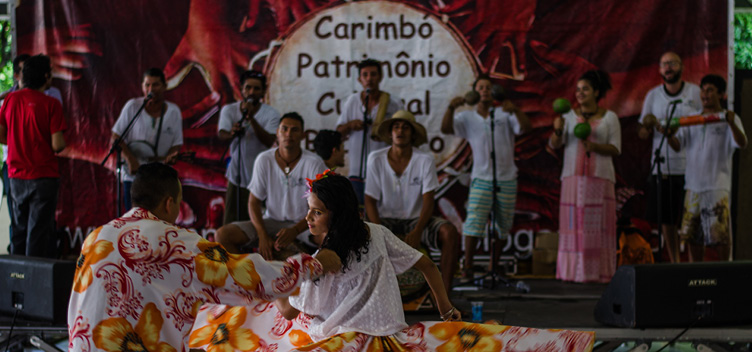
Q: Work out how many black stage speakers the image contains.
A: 2